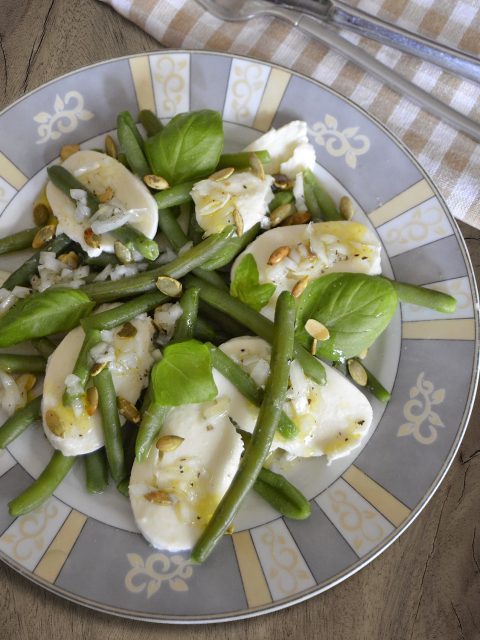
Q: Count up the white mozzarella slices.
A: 7